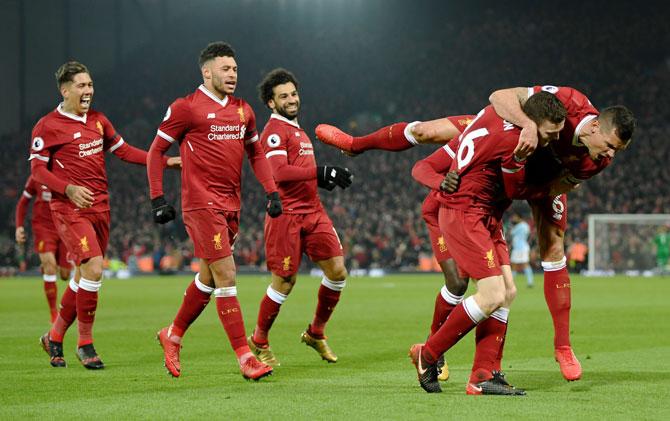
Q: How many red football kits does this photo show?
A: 7